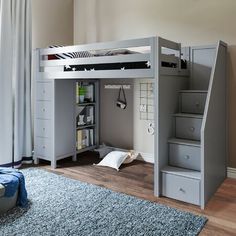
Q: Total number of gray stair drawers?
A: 4